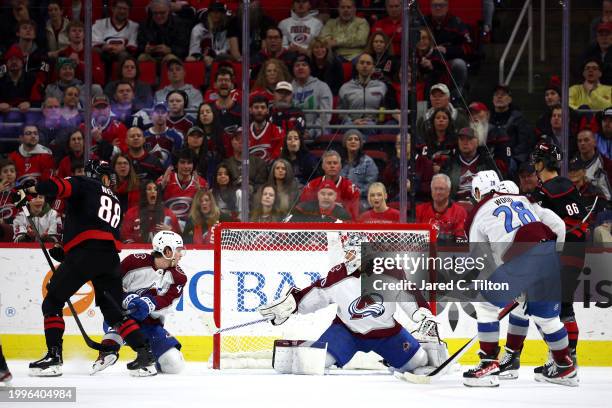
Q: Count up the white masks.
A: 1